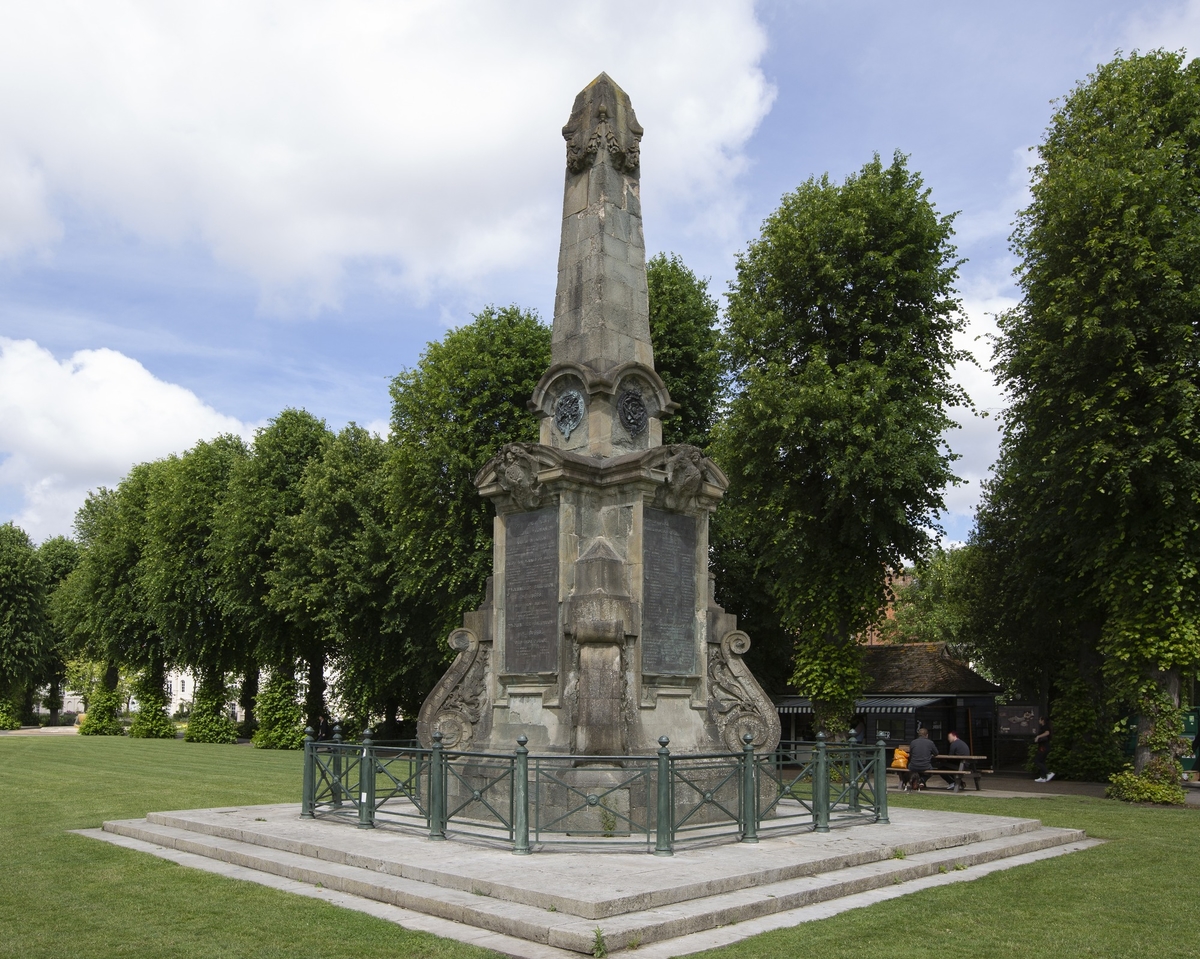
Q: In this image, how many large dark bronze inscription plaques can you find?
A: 2